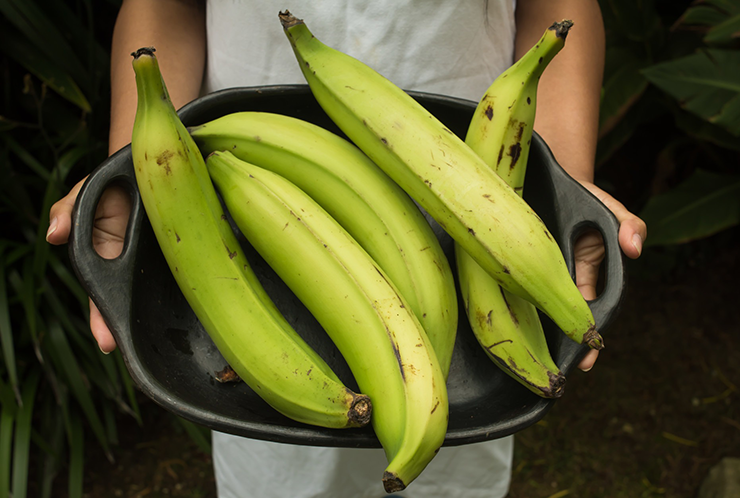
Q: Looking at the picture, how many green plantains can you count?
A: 5